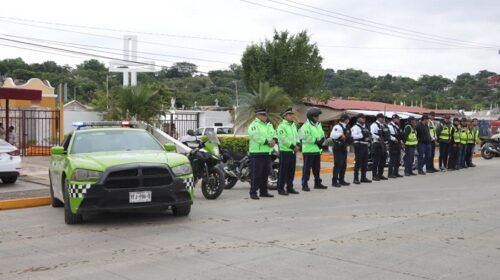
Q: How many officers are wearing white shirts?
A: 4